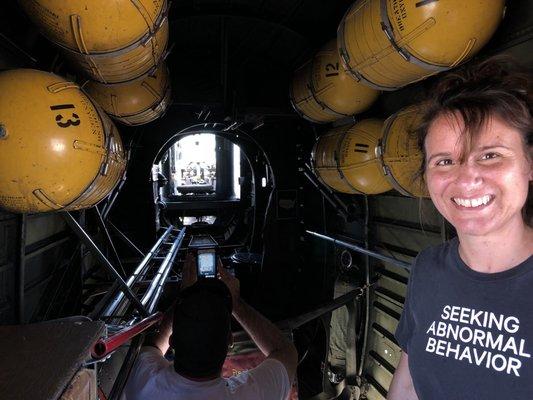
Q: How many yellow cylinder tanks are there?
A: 7